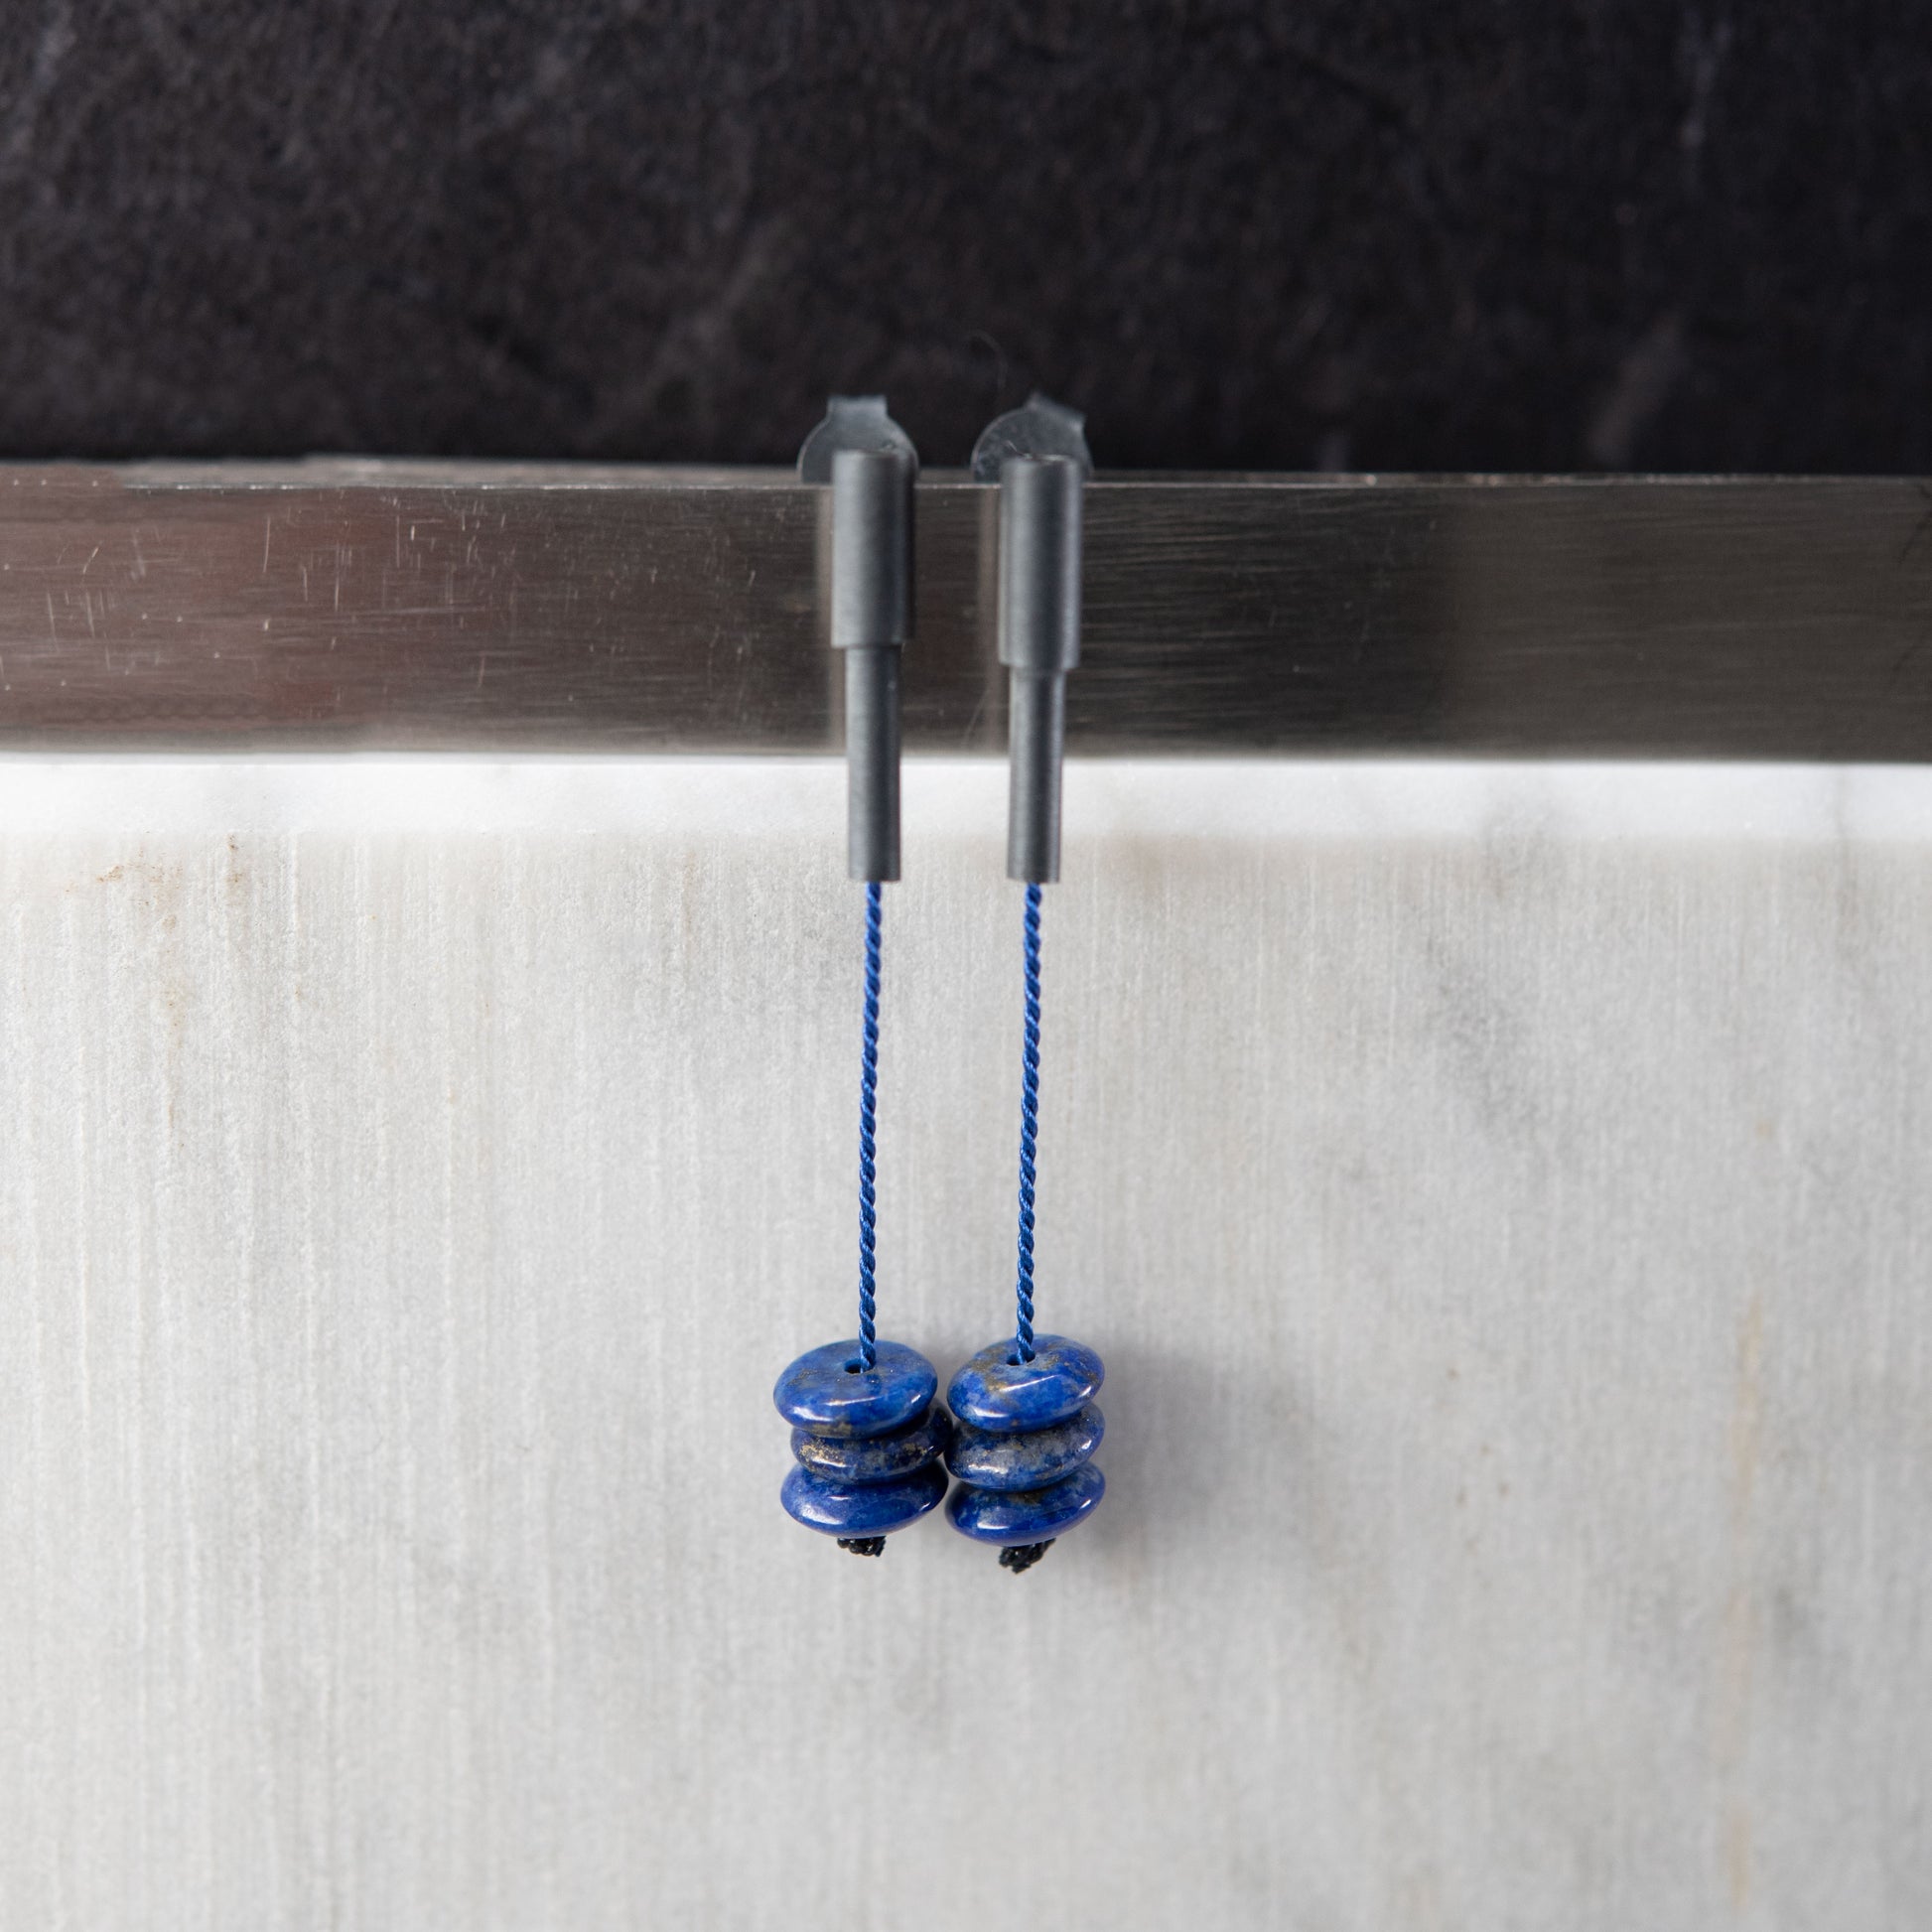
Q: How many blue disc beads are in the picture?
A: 6